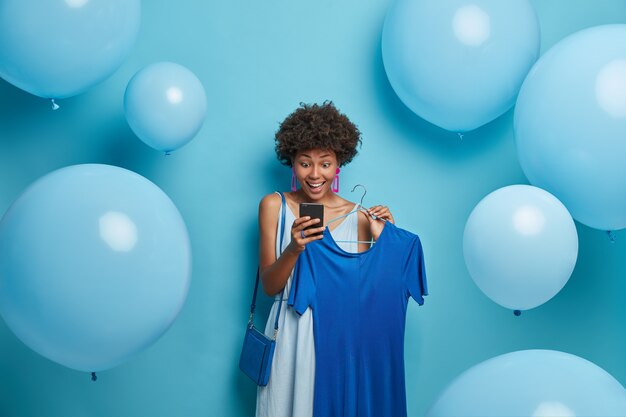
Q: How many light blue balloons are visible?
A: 7